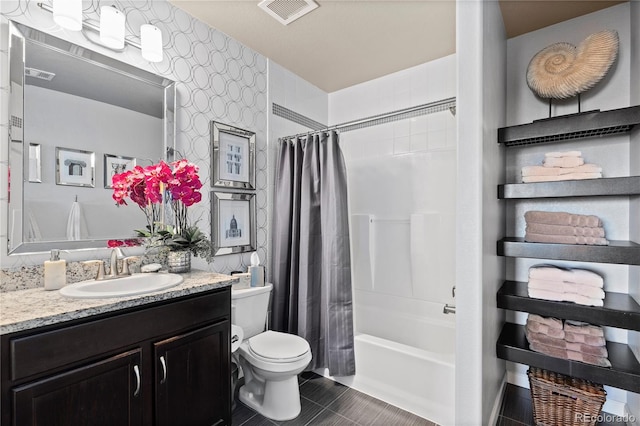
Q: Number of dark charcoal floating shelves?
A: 5